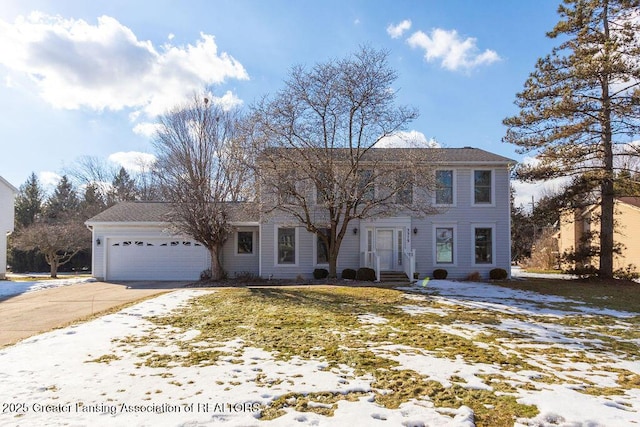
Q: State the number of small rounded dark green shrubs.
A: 5